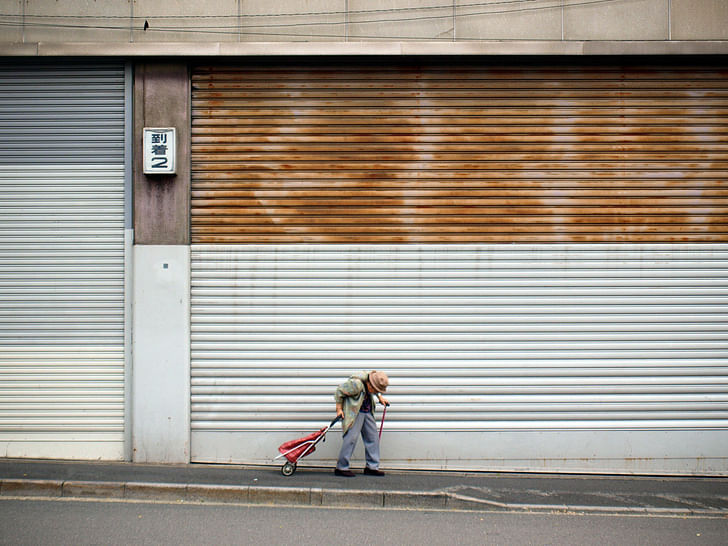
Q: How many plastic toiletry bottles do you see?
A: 0